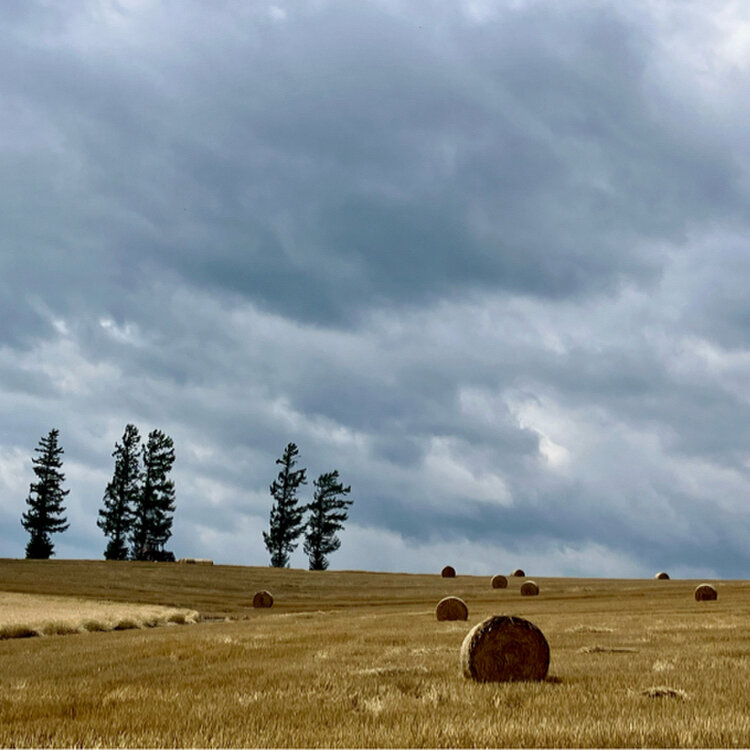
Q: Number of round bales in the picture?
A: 9